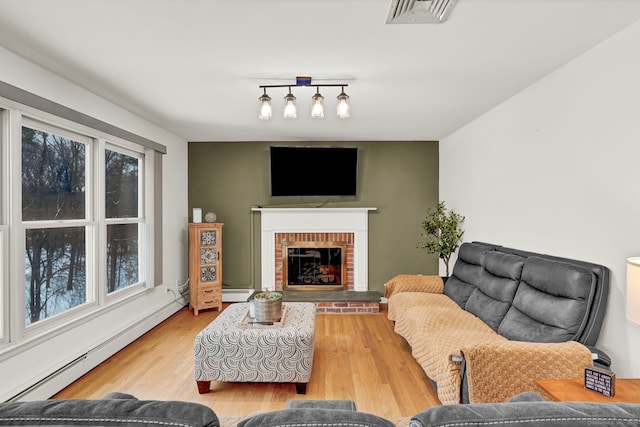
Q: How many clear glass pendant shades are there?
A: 4